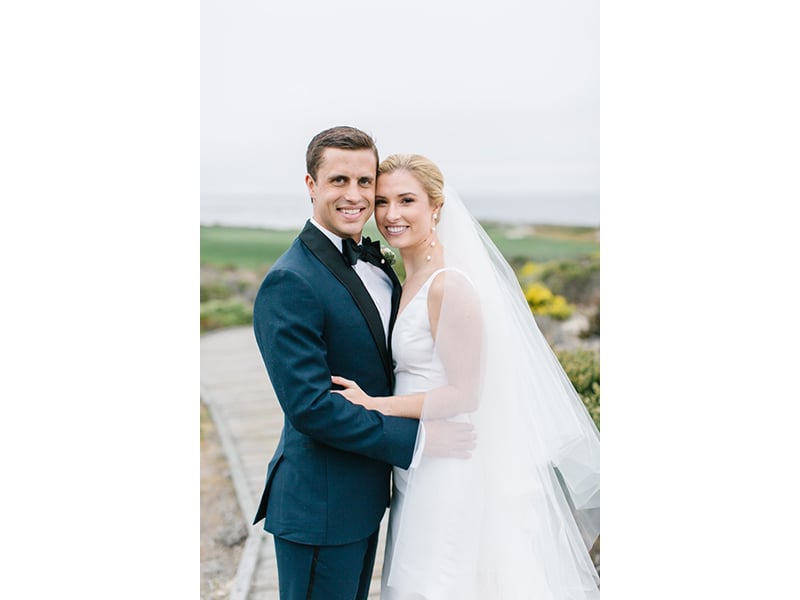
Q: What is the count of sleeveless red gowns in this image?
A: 0